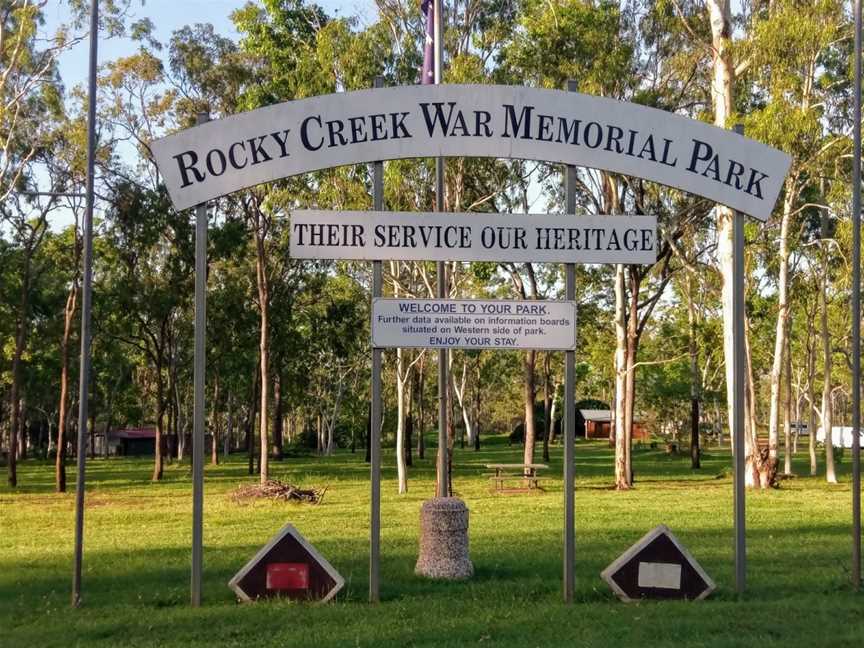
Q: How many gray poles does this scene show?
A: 7